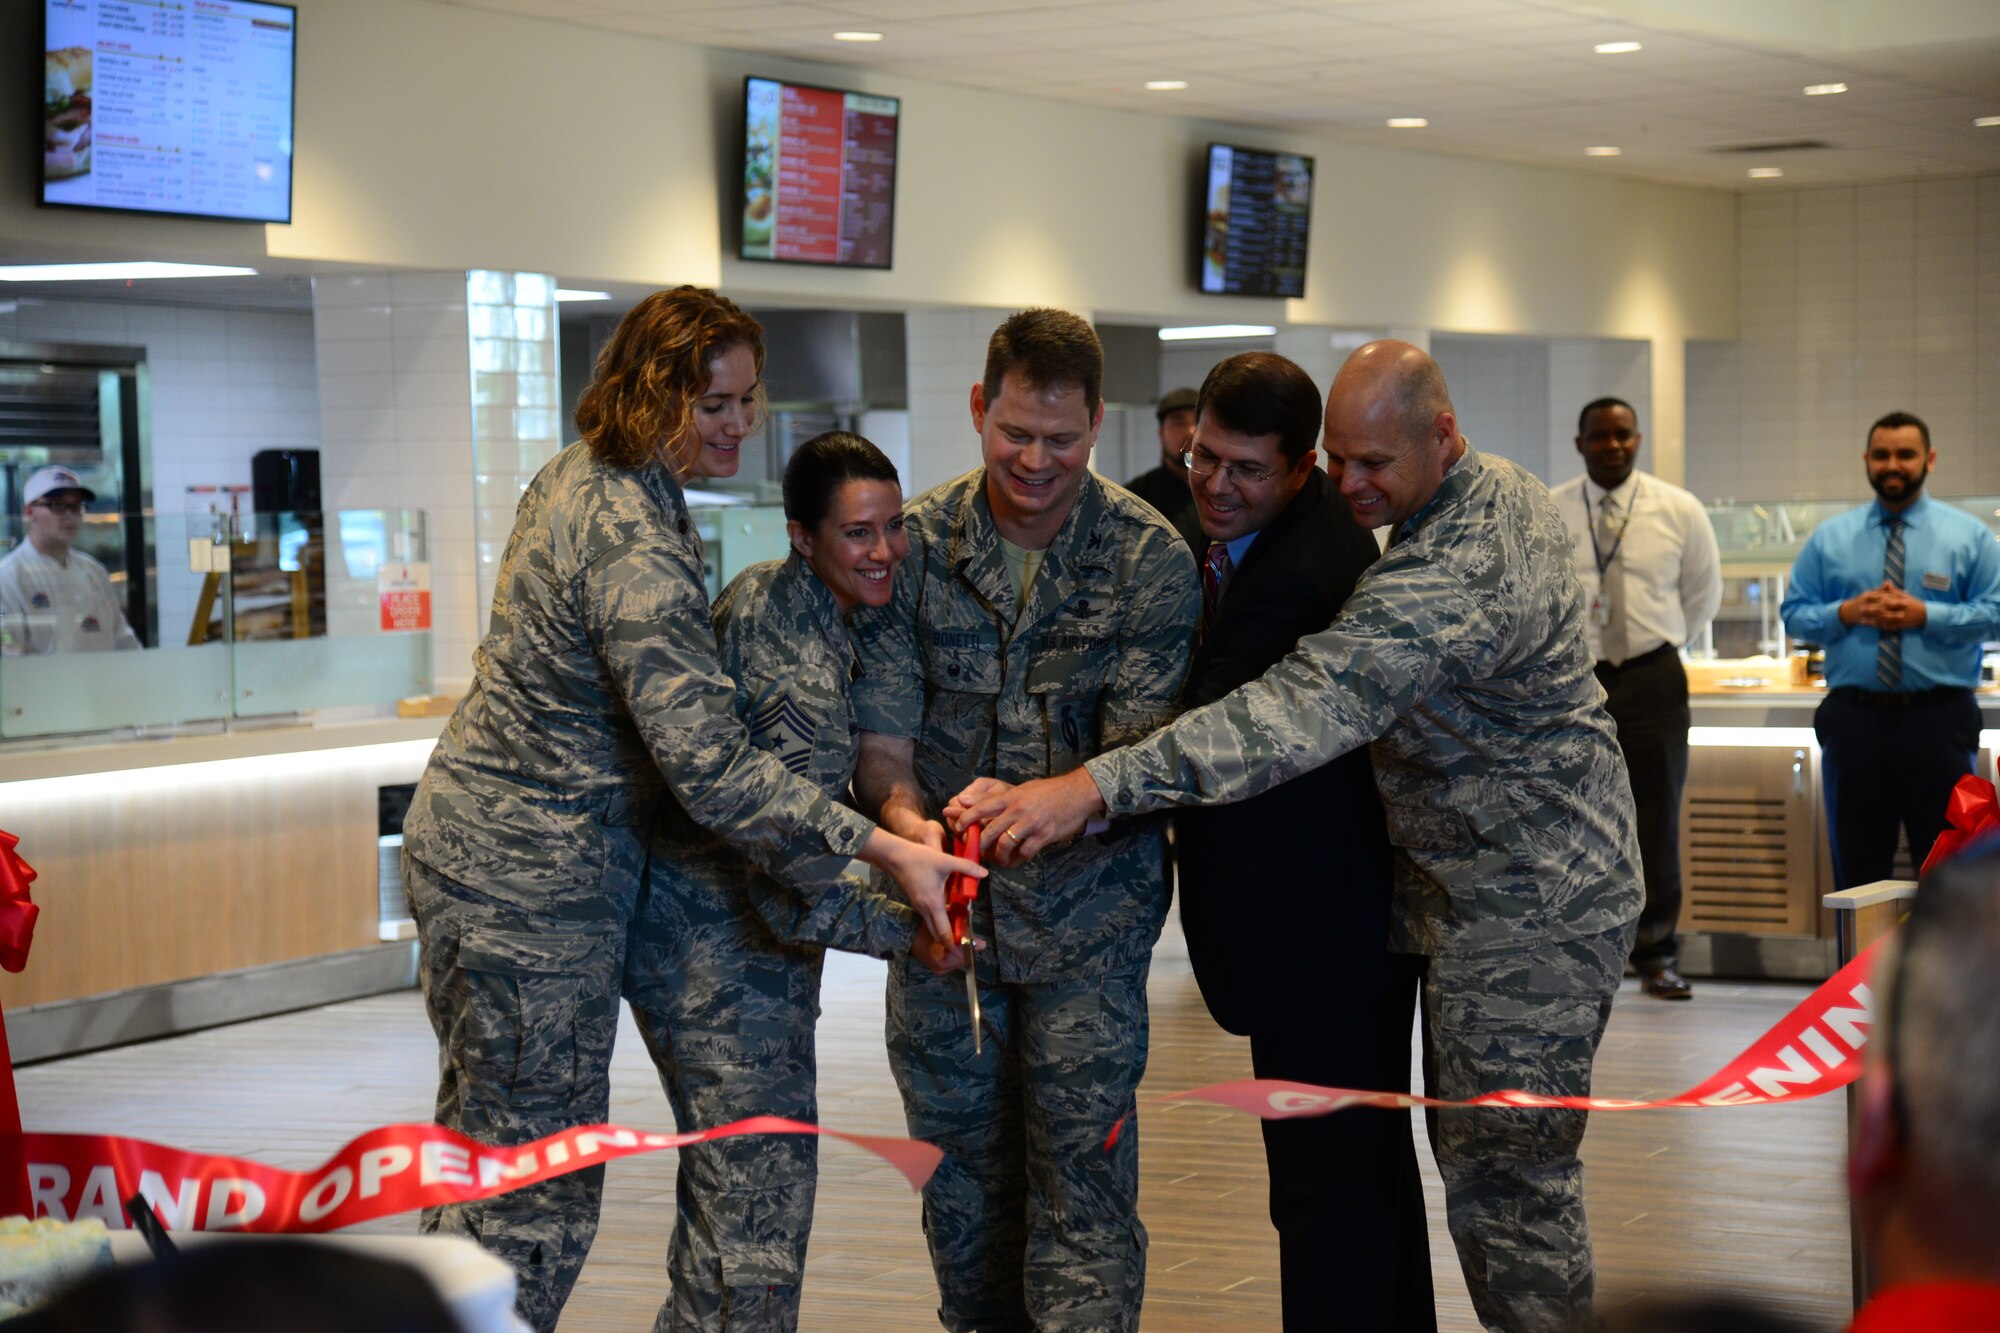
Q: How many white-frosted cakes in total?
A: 1